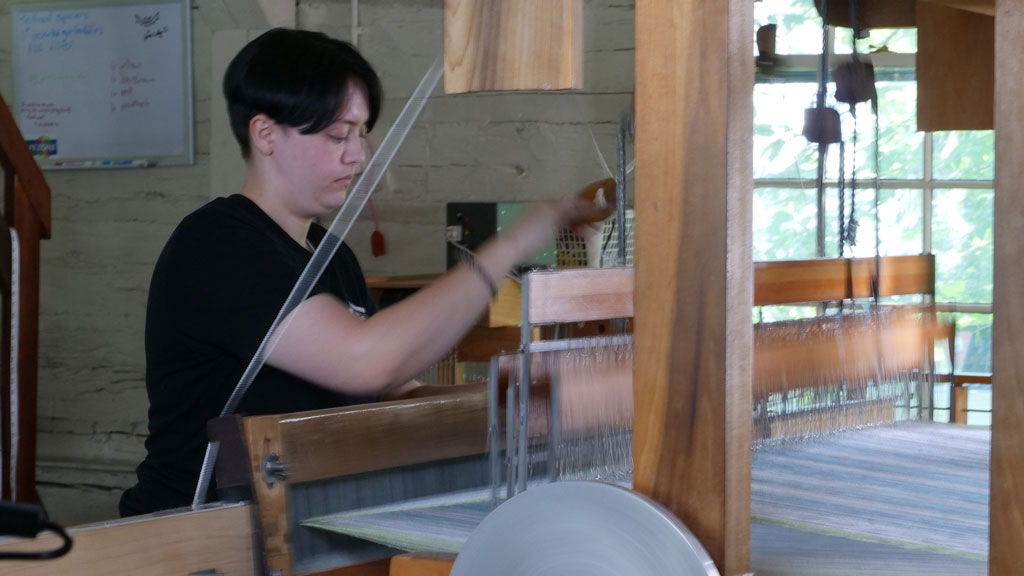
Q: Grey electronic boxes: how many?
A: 1